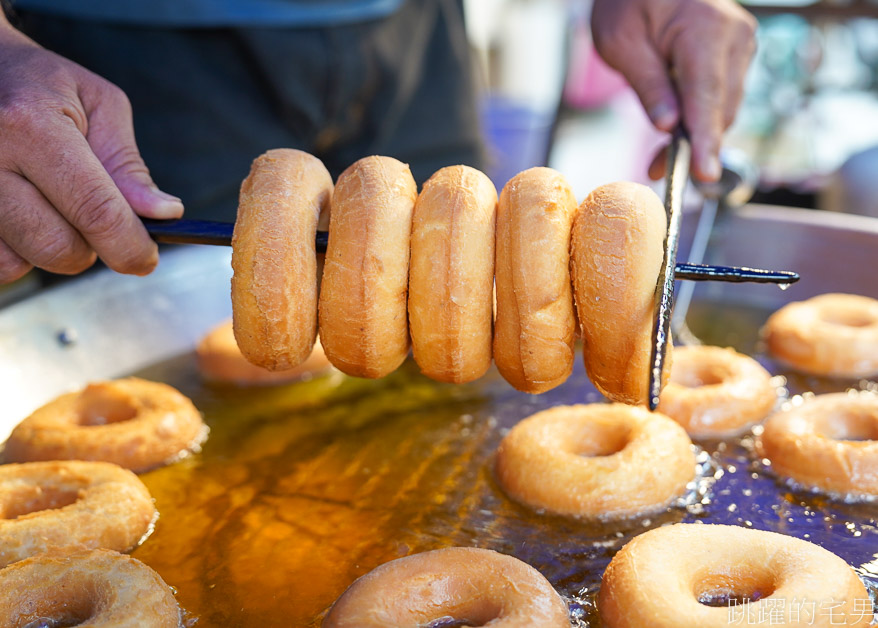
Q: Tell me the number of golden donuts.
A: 15